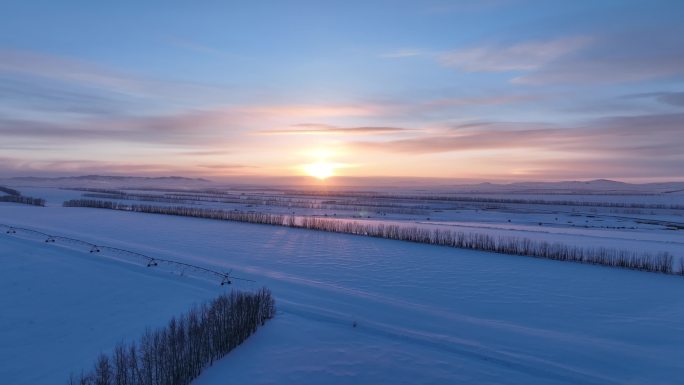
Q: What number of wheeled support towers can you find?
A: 5